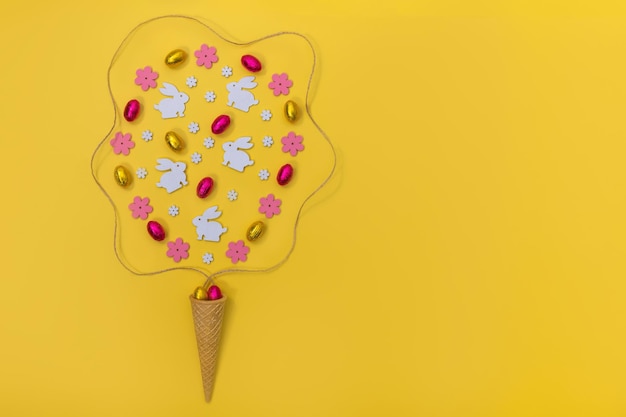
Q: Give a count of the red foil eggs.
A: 7